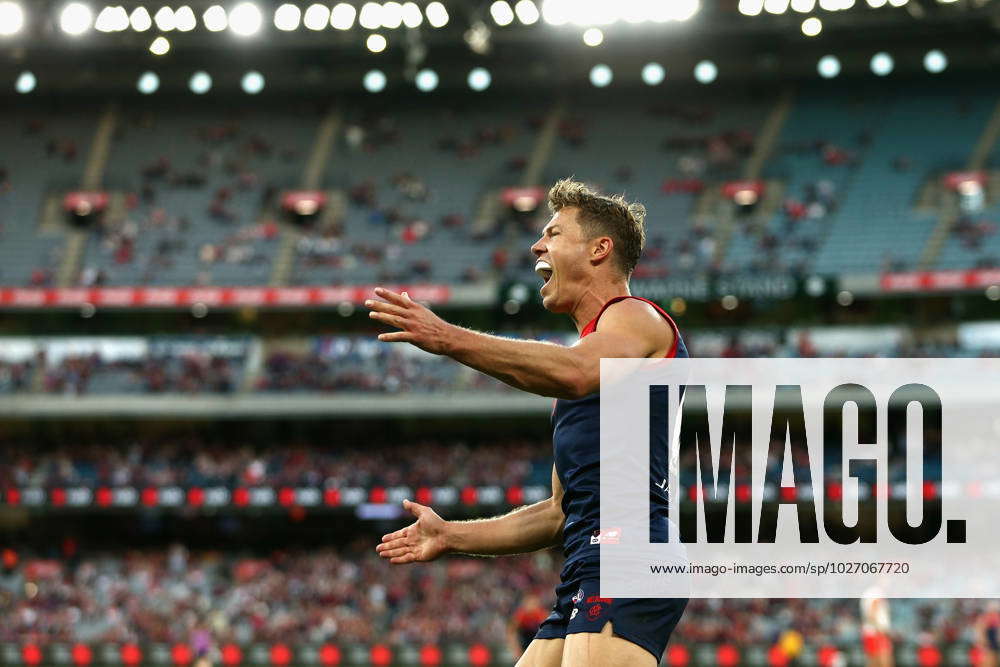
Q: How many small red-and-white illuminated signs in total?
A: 5